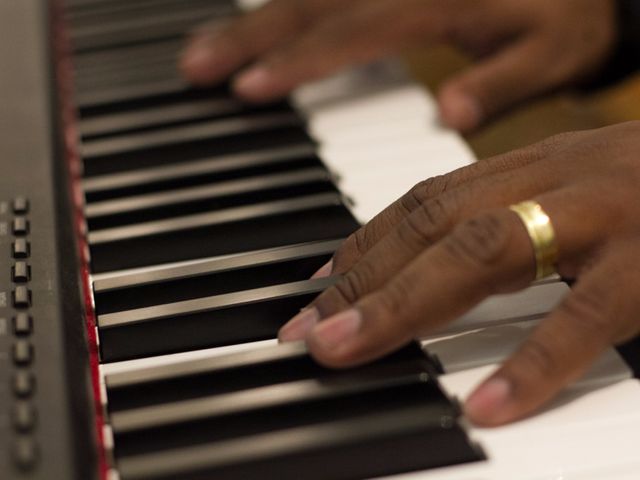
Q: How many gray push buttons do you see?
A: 10